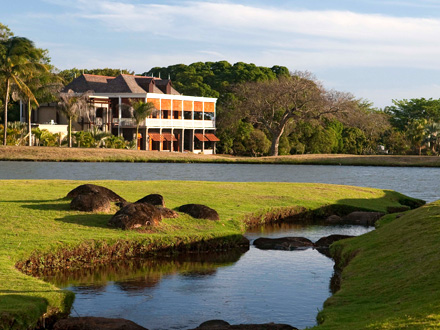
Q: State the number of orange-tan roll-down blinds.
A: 6